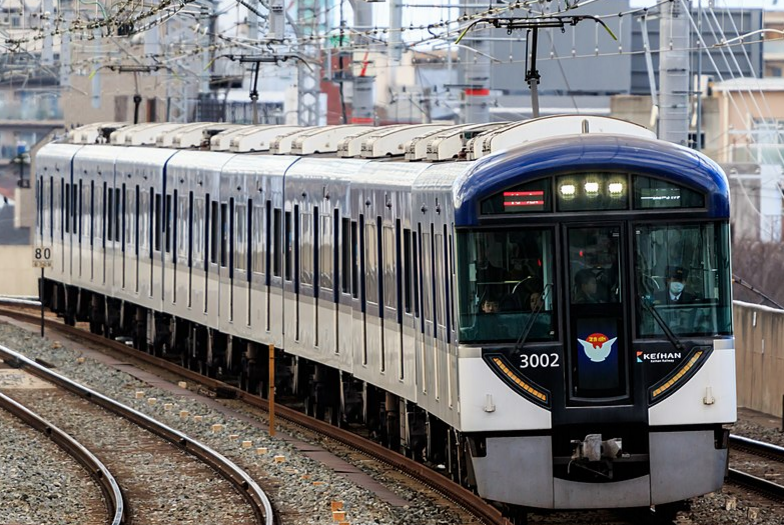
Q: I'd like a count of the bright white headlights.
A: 3